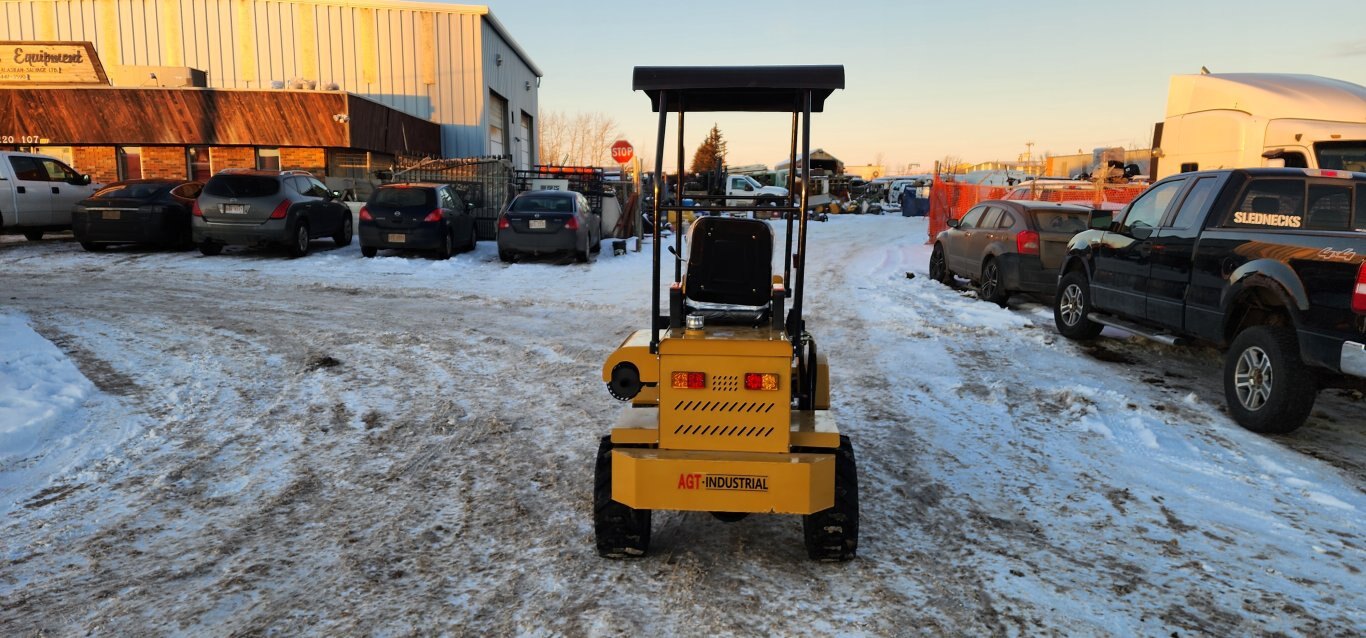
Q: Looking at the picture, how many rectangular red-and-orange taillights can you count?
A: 2